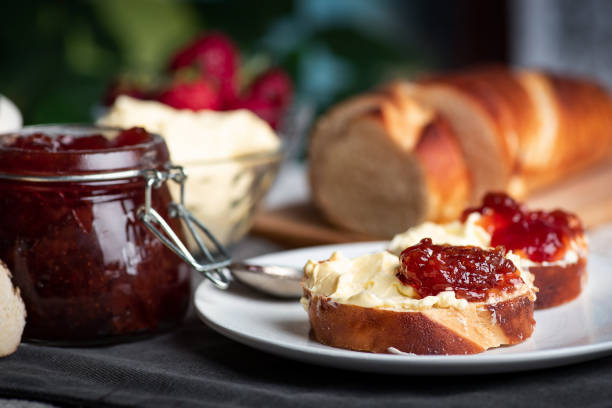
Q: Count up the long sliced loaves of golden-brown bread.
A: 1